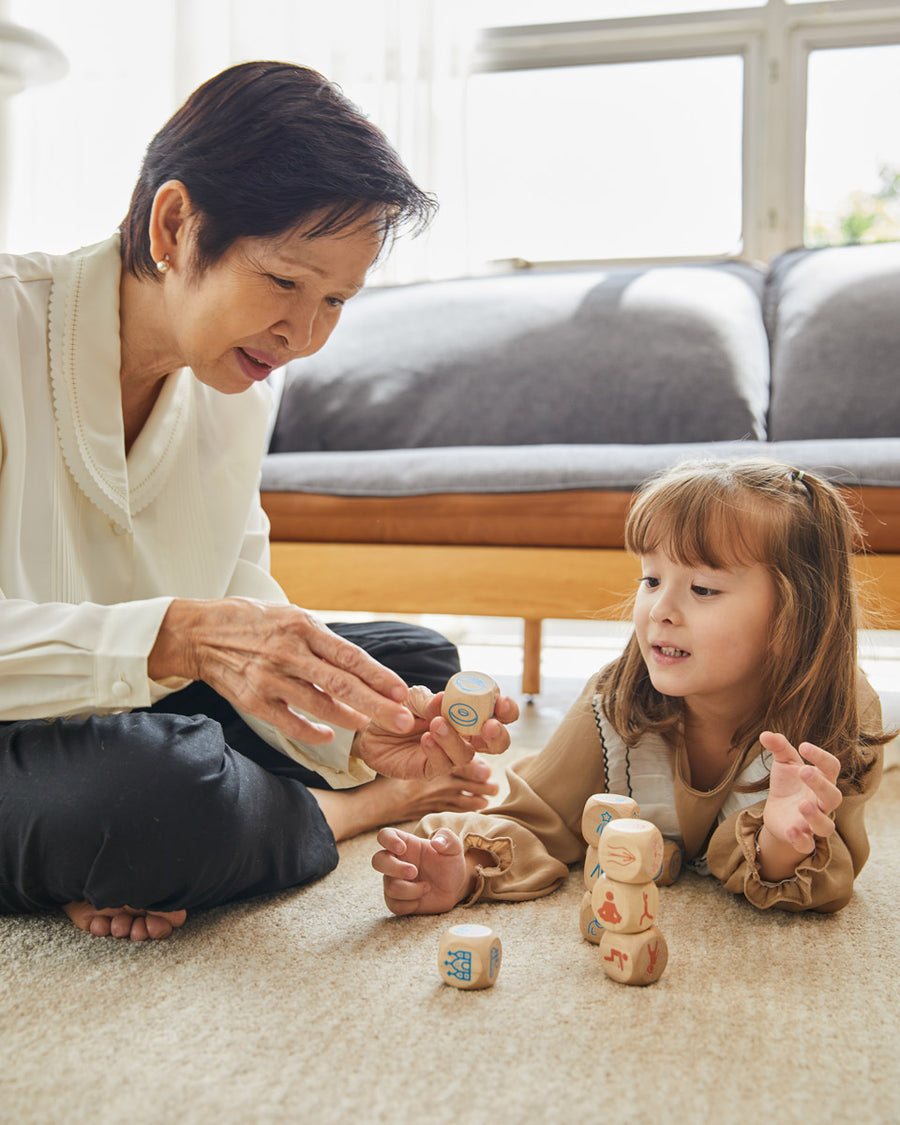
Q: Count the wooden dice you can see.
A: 9